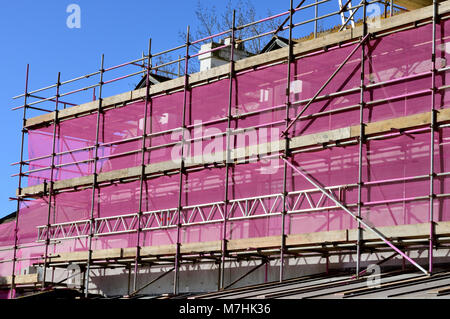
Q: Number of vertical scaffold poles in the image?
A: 9